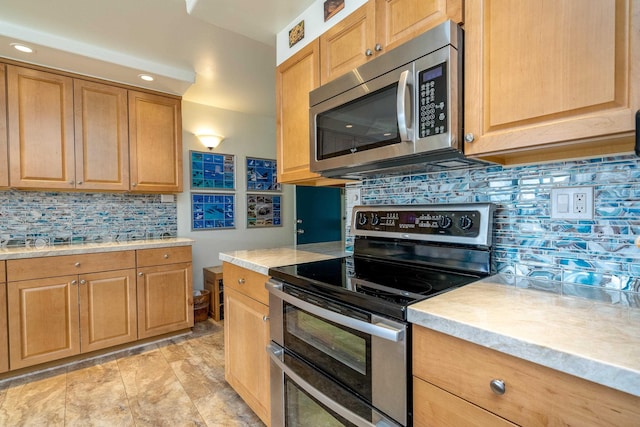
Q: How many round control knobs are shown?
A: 4